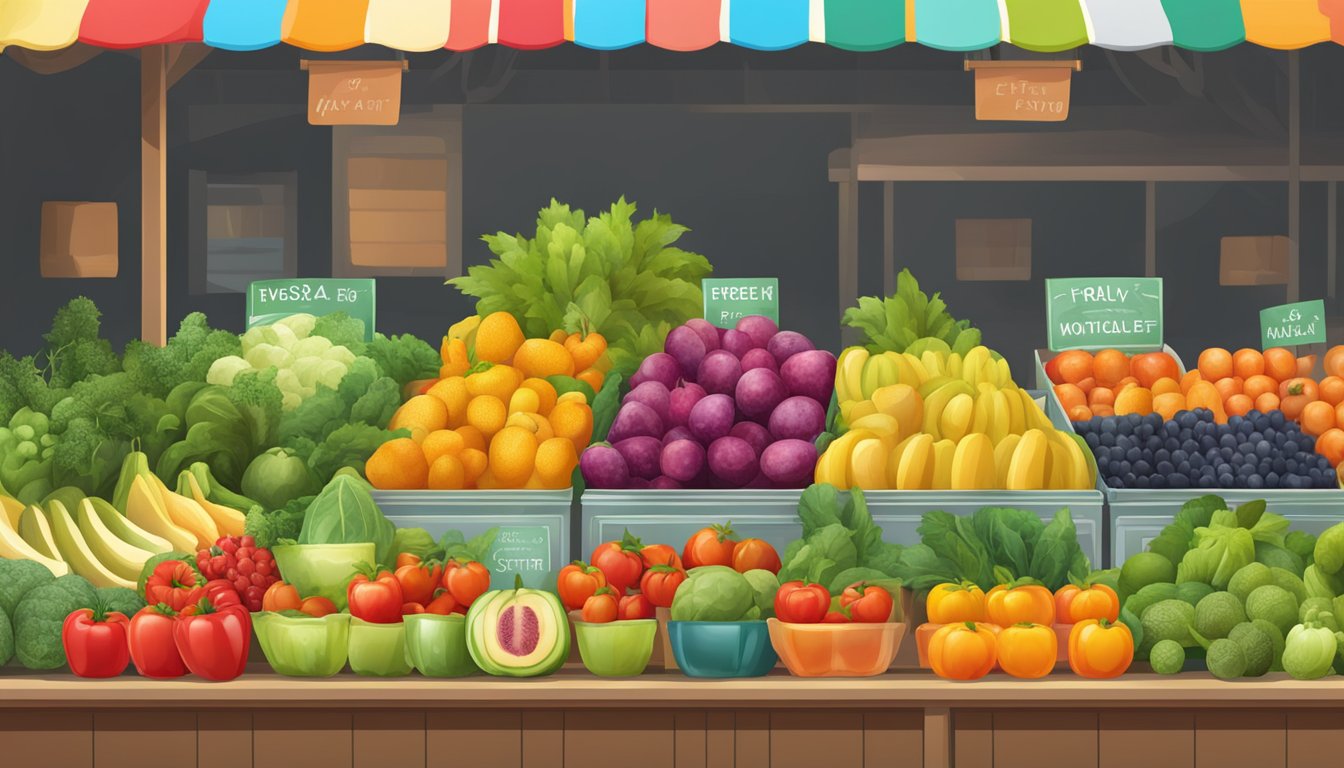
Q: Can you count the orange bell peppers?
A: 6